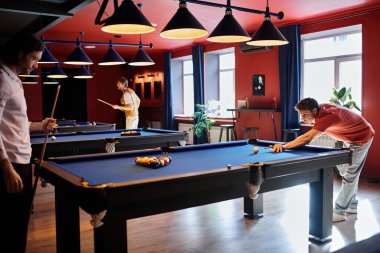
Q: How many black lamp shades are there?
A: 13